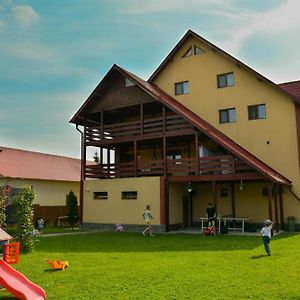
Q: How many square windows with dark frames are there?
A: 4